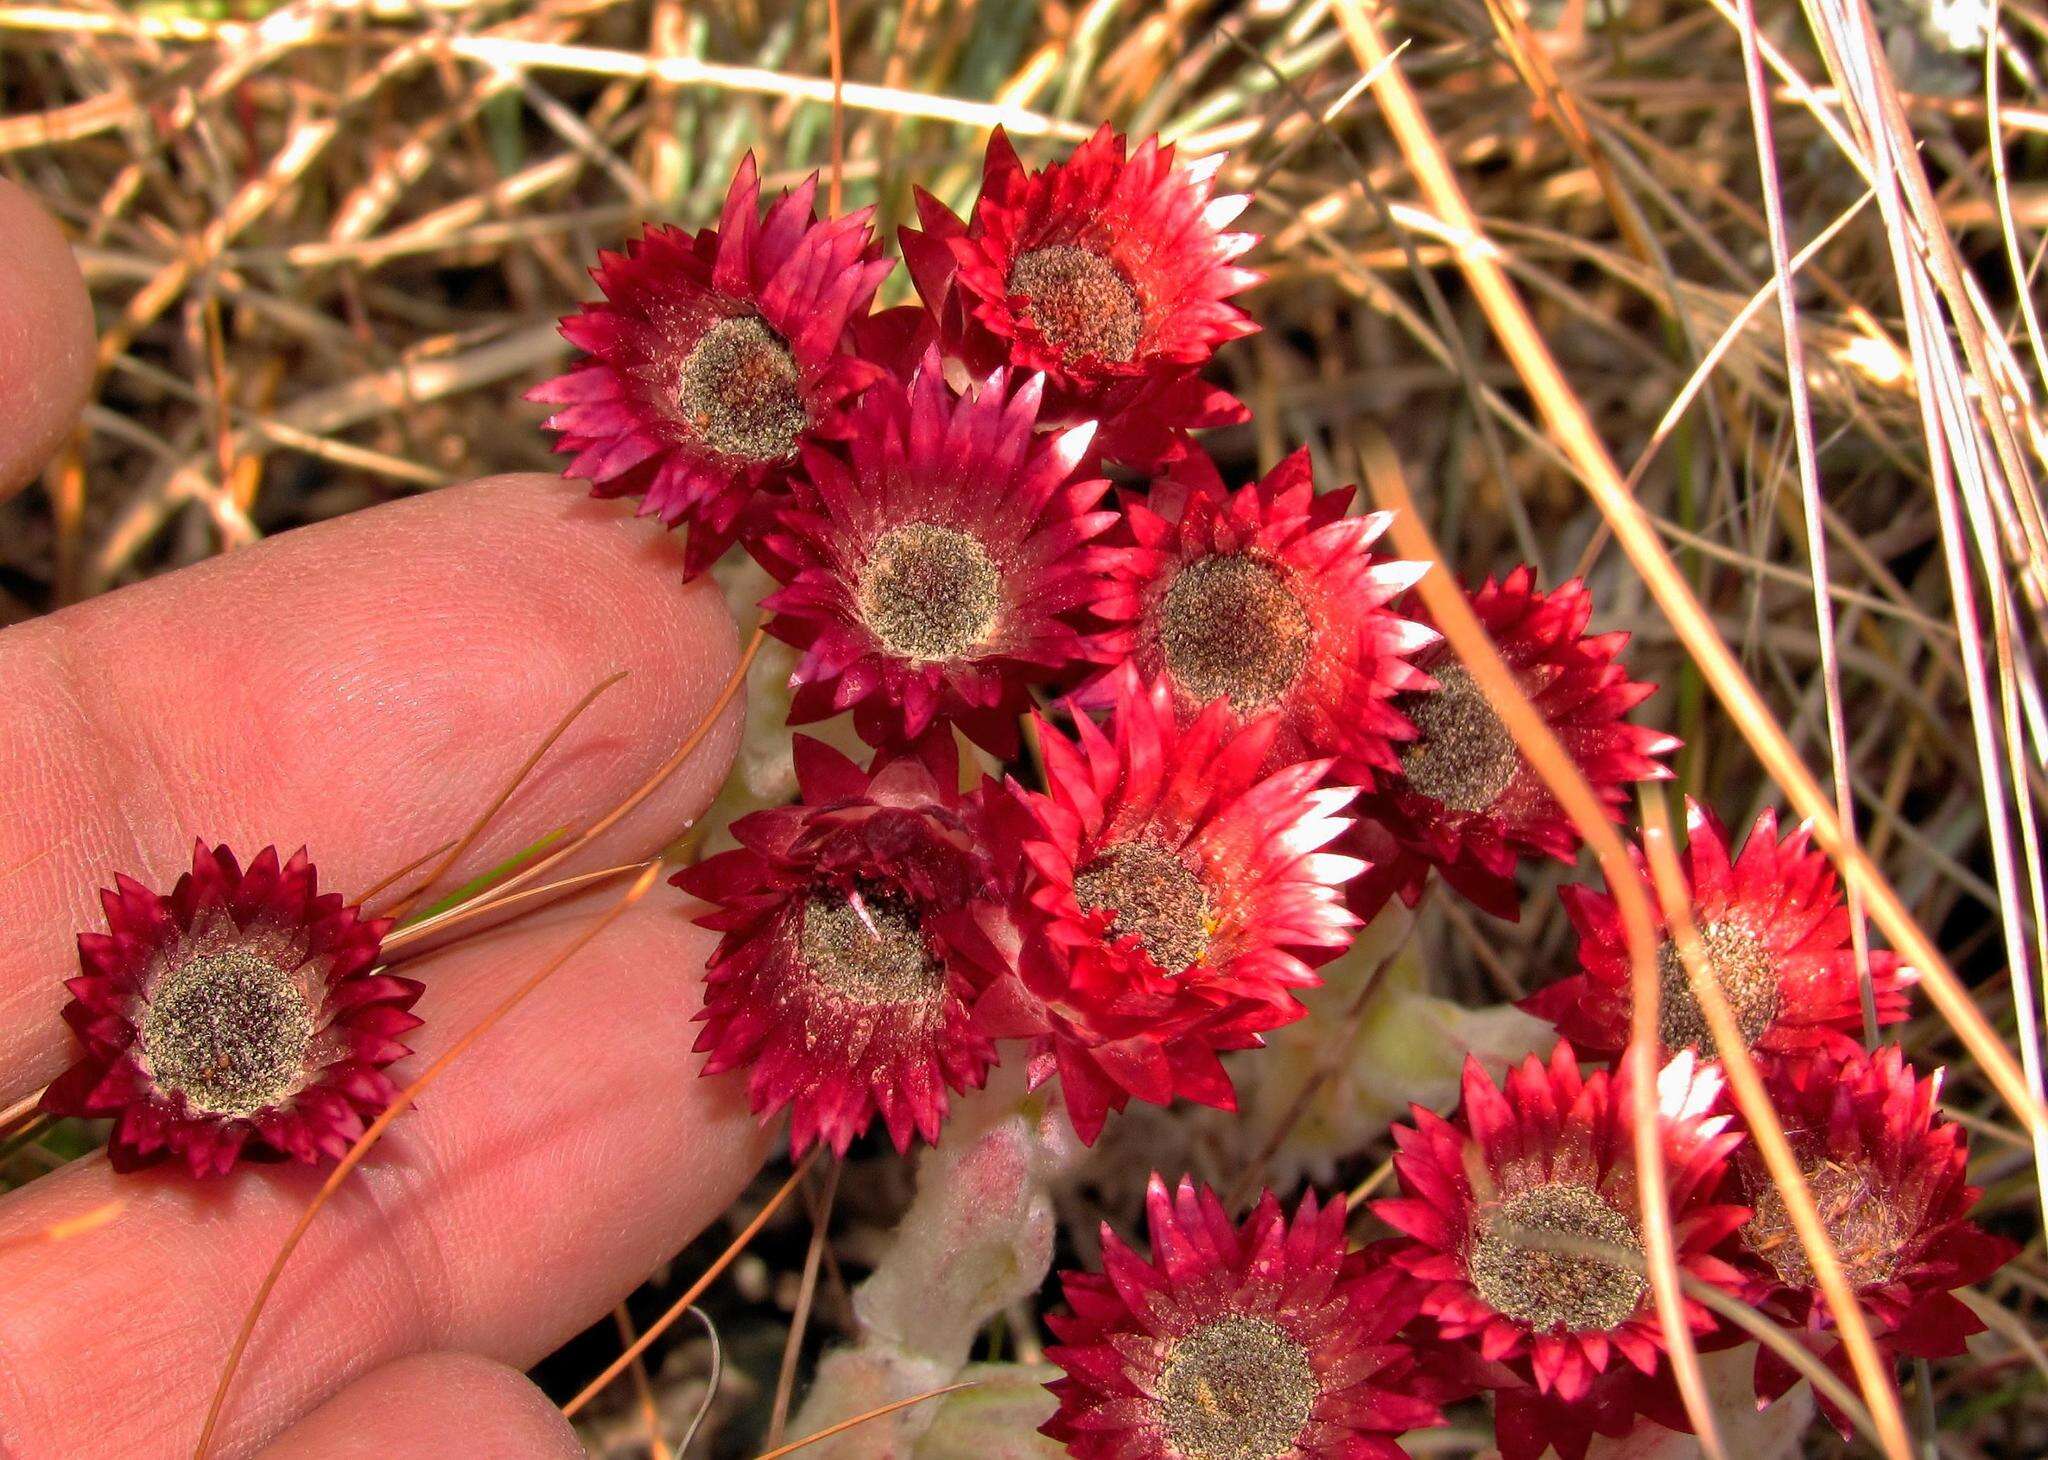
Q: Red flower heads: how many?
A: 12